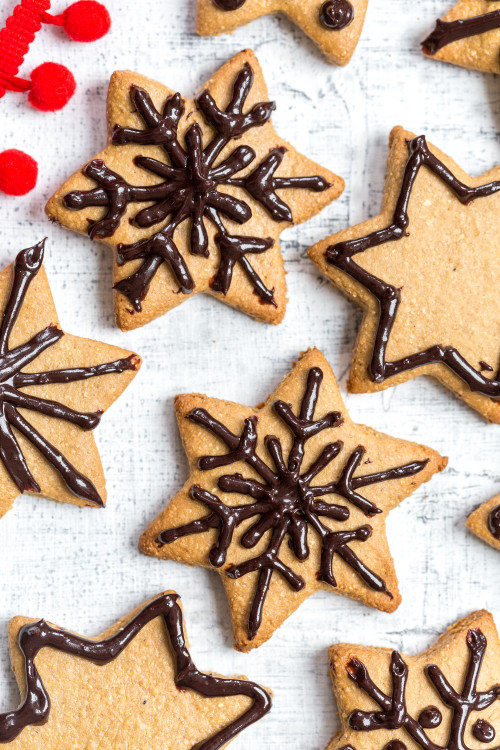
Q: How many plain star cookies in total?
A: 2